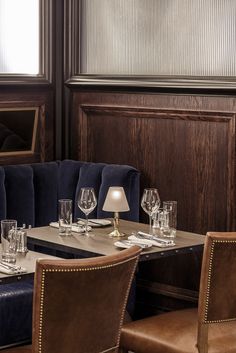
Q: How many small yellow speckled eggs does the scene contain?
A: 0